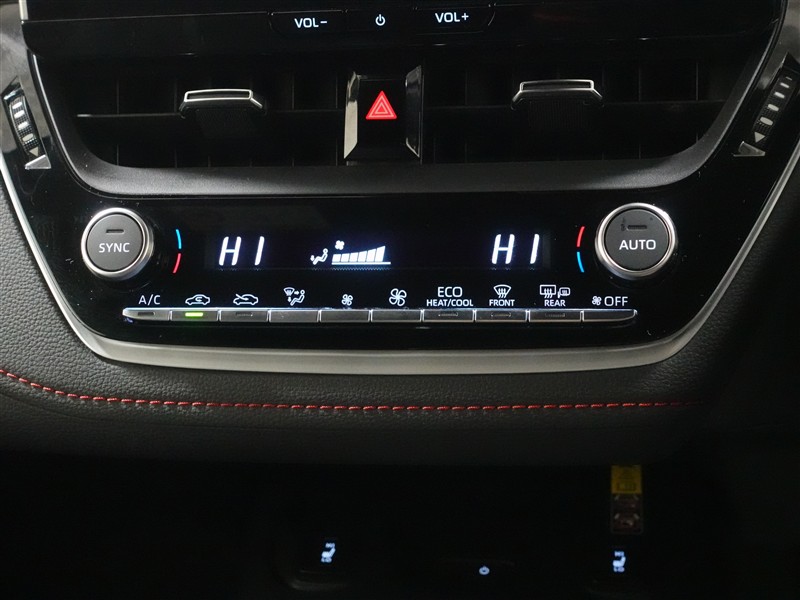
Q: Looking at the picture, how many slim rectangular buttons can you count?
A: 10